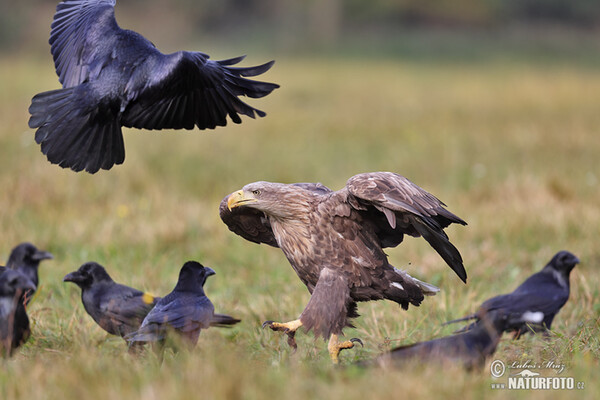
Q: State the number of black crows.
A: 7